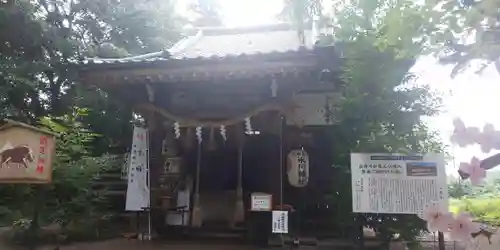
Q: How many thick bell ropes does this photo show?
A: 2